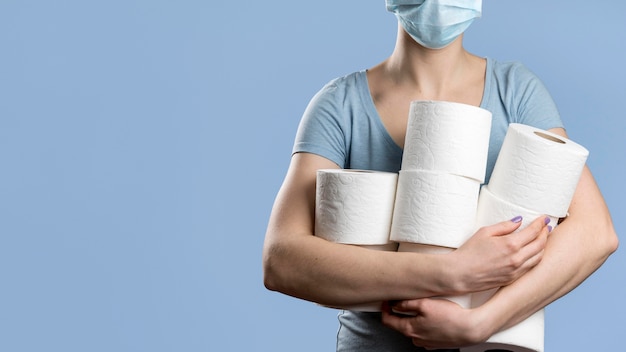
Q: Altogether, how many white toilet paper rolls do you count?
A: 8